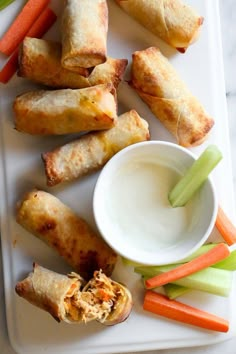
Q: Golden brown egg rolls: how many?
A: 8